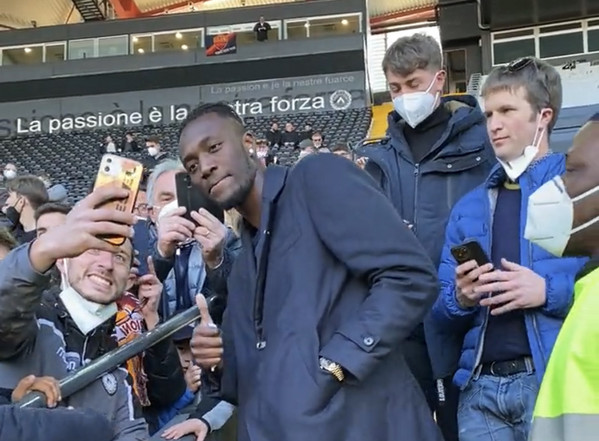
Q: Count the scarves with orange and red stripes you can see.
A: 1